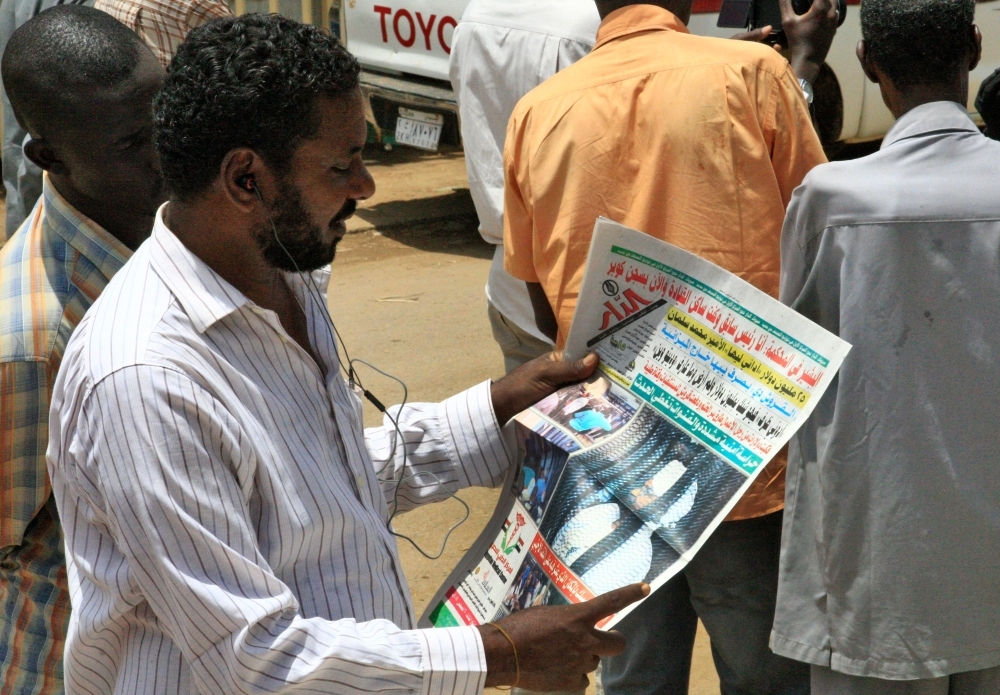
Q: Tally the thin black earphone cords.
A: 1